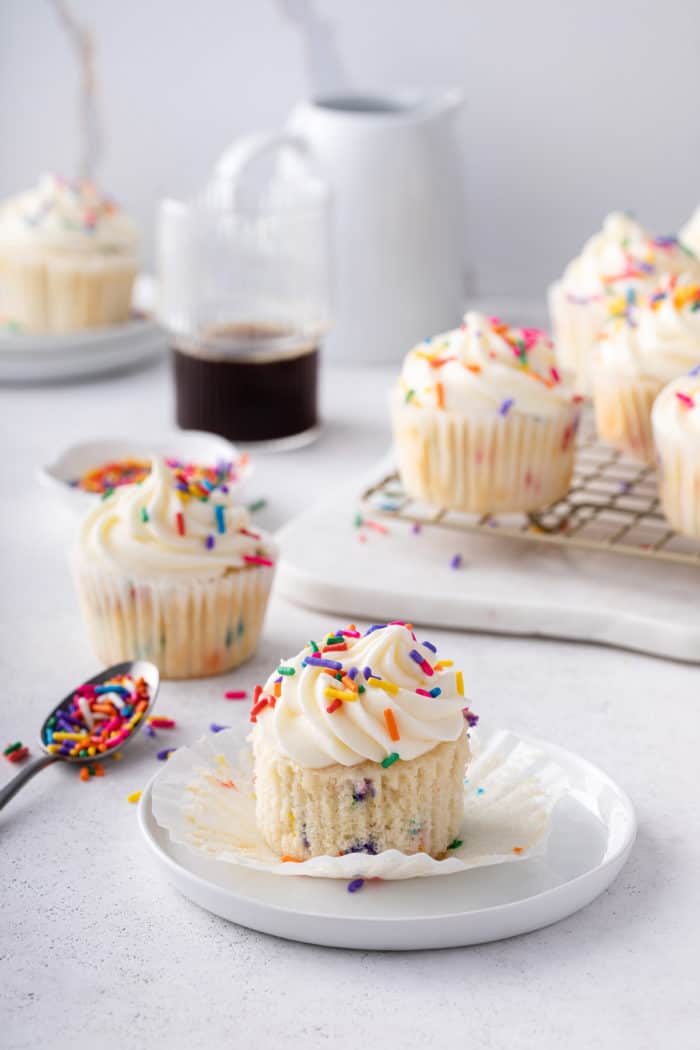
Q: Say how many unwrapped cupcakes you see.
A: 1